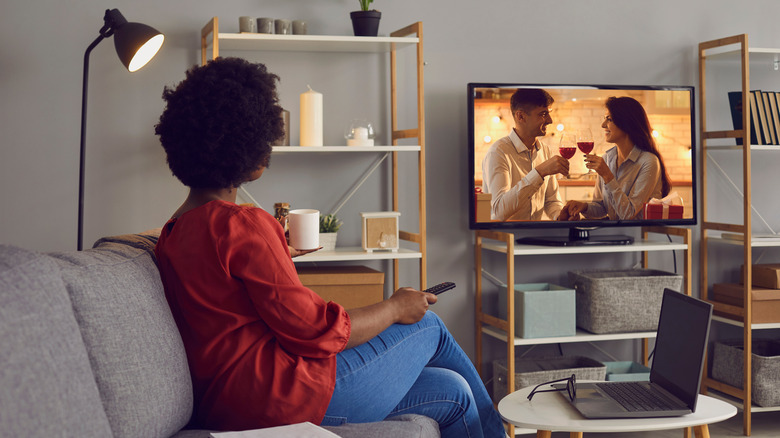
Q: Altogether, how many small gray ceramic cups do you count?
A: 4